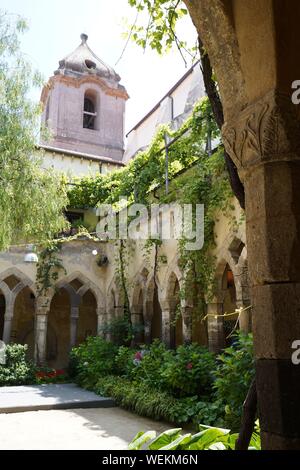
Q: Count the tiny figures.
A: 0